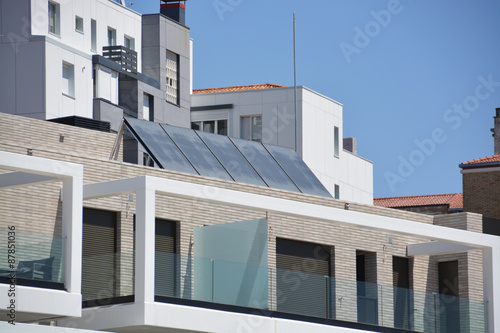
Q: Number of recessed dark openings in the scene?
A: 6